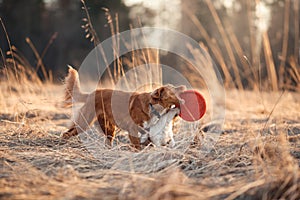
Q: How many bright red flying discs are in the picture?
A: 1